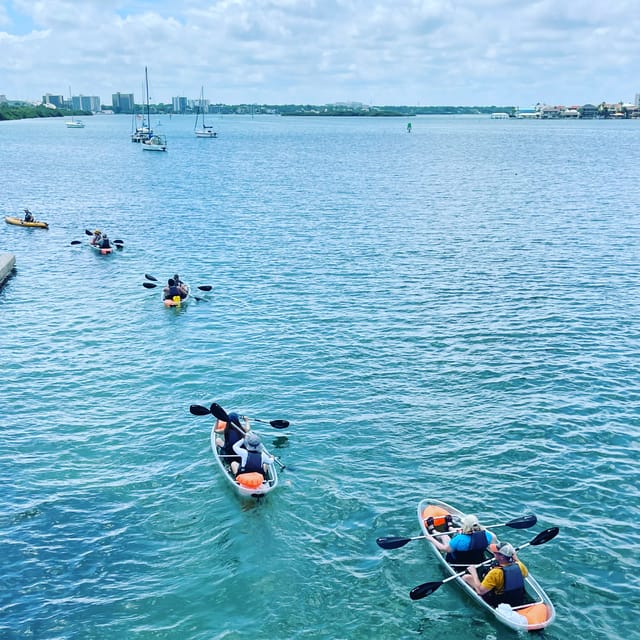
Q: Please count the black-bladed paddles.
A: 8